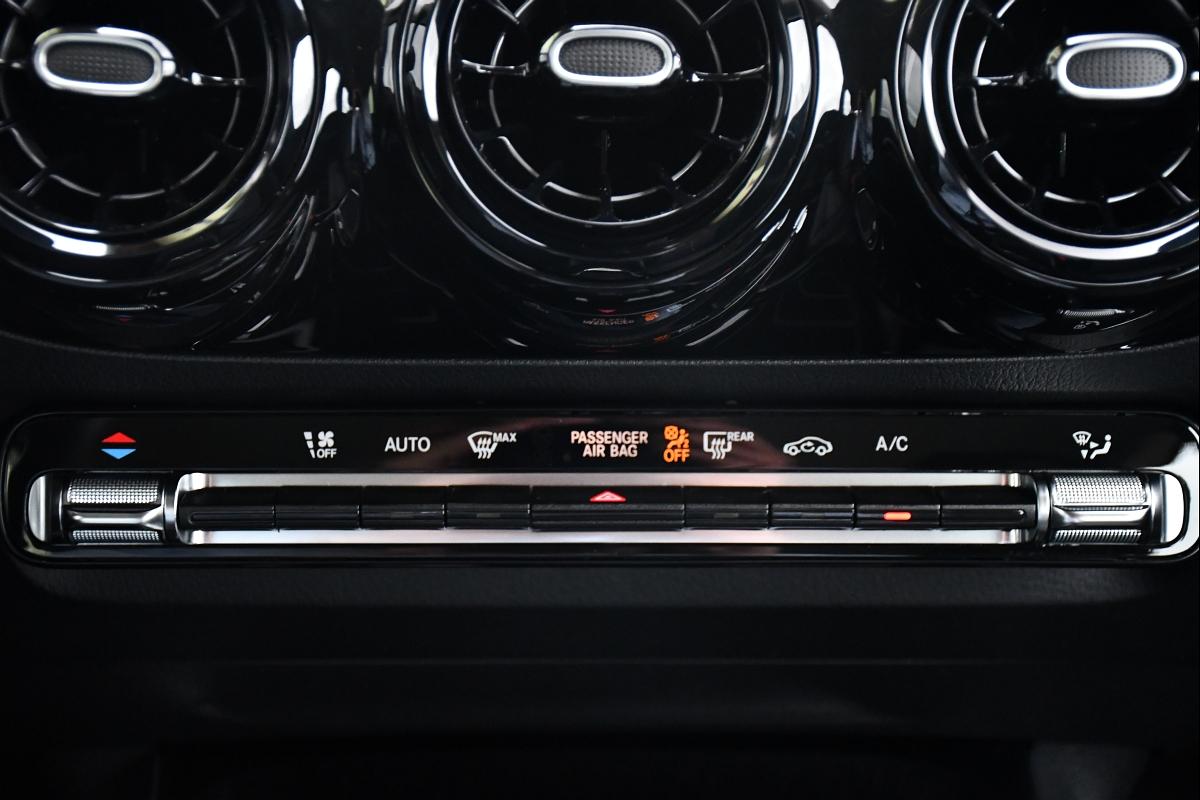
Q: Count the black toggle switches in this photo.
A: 9